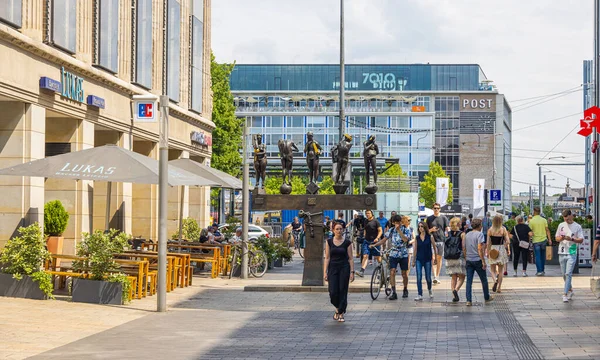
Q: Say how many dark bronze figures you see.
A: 5